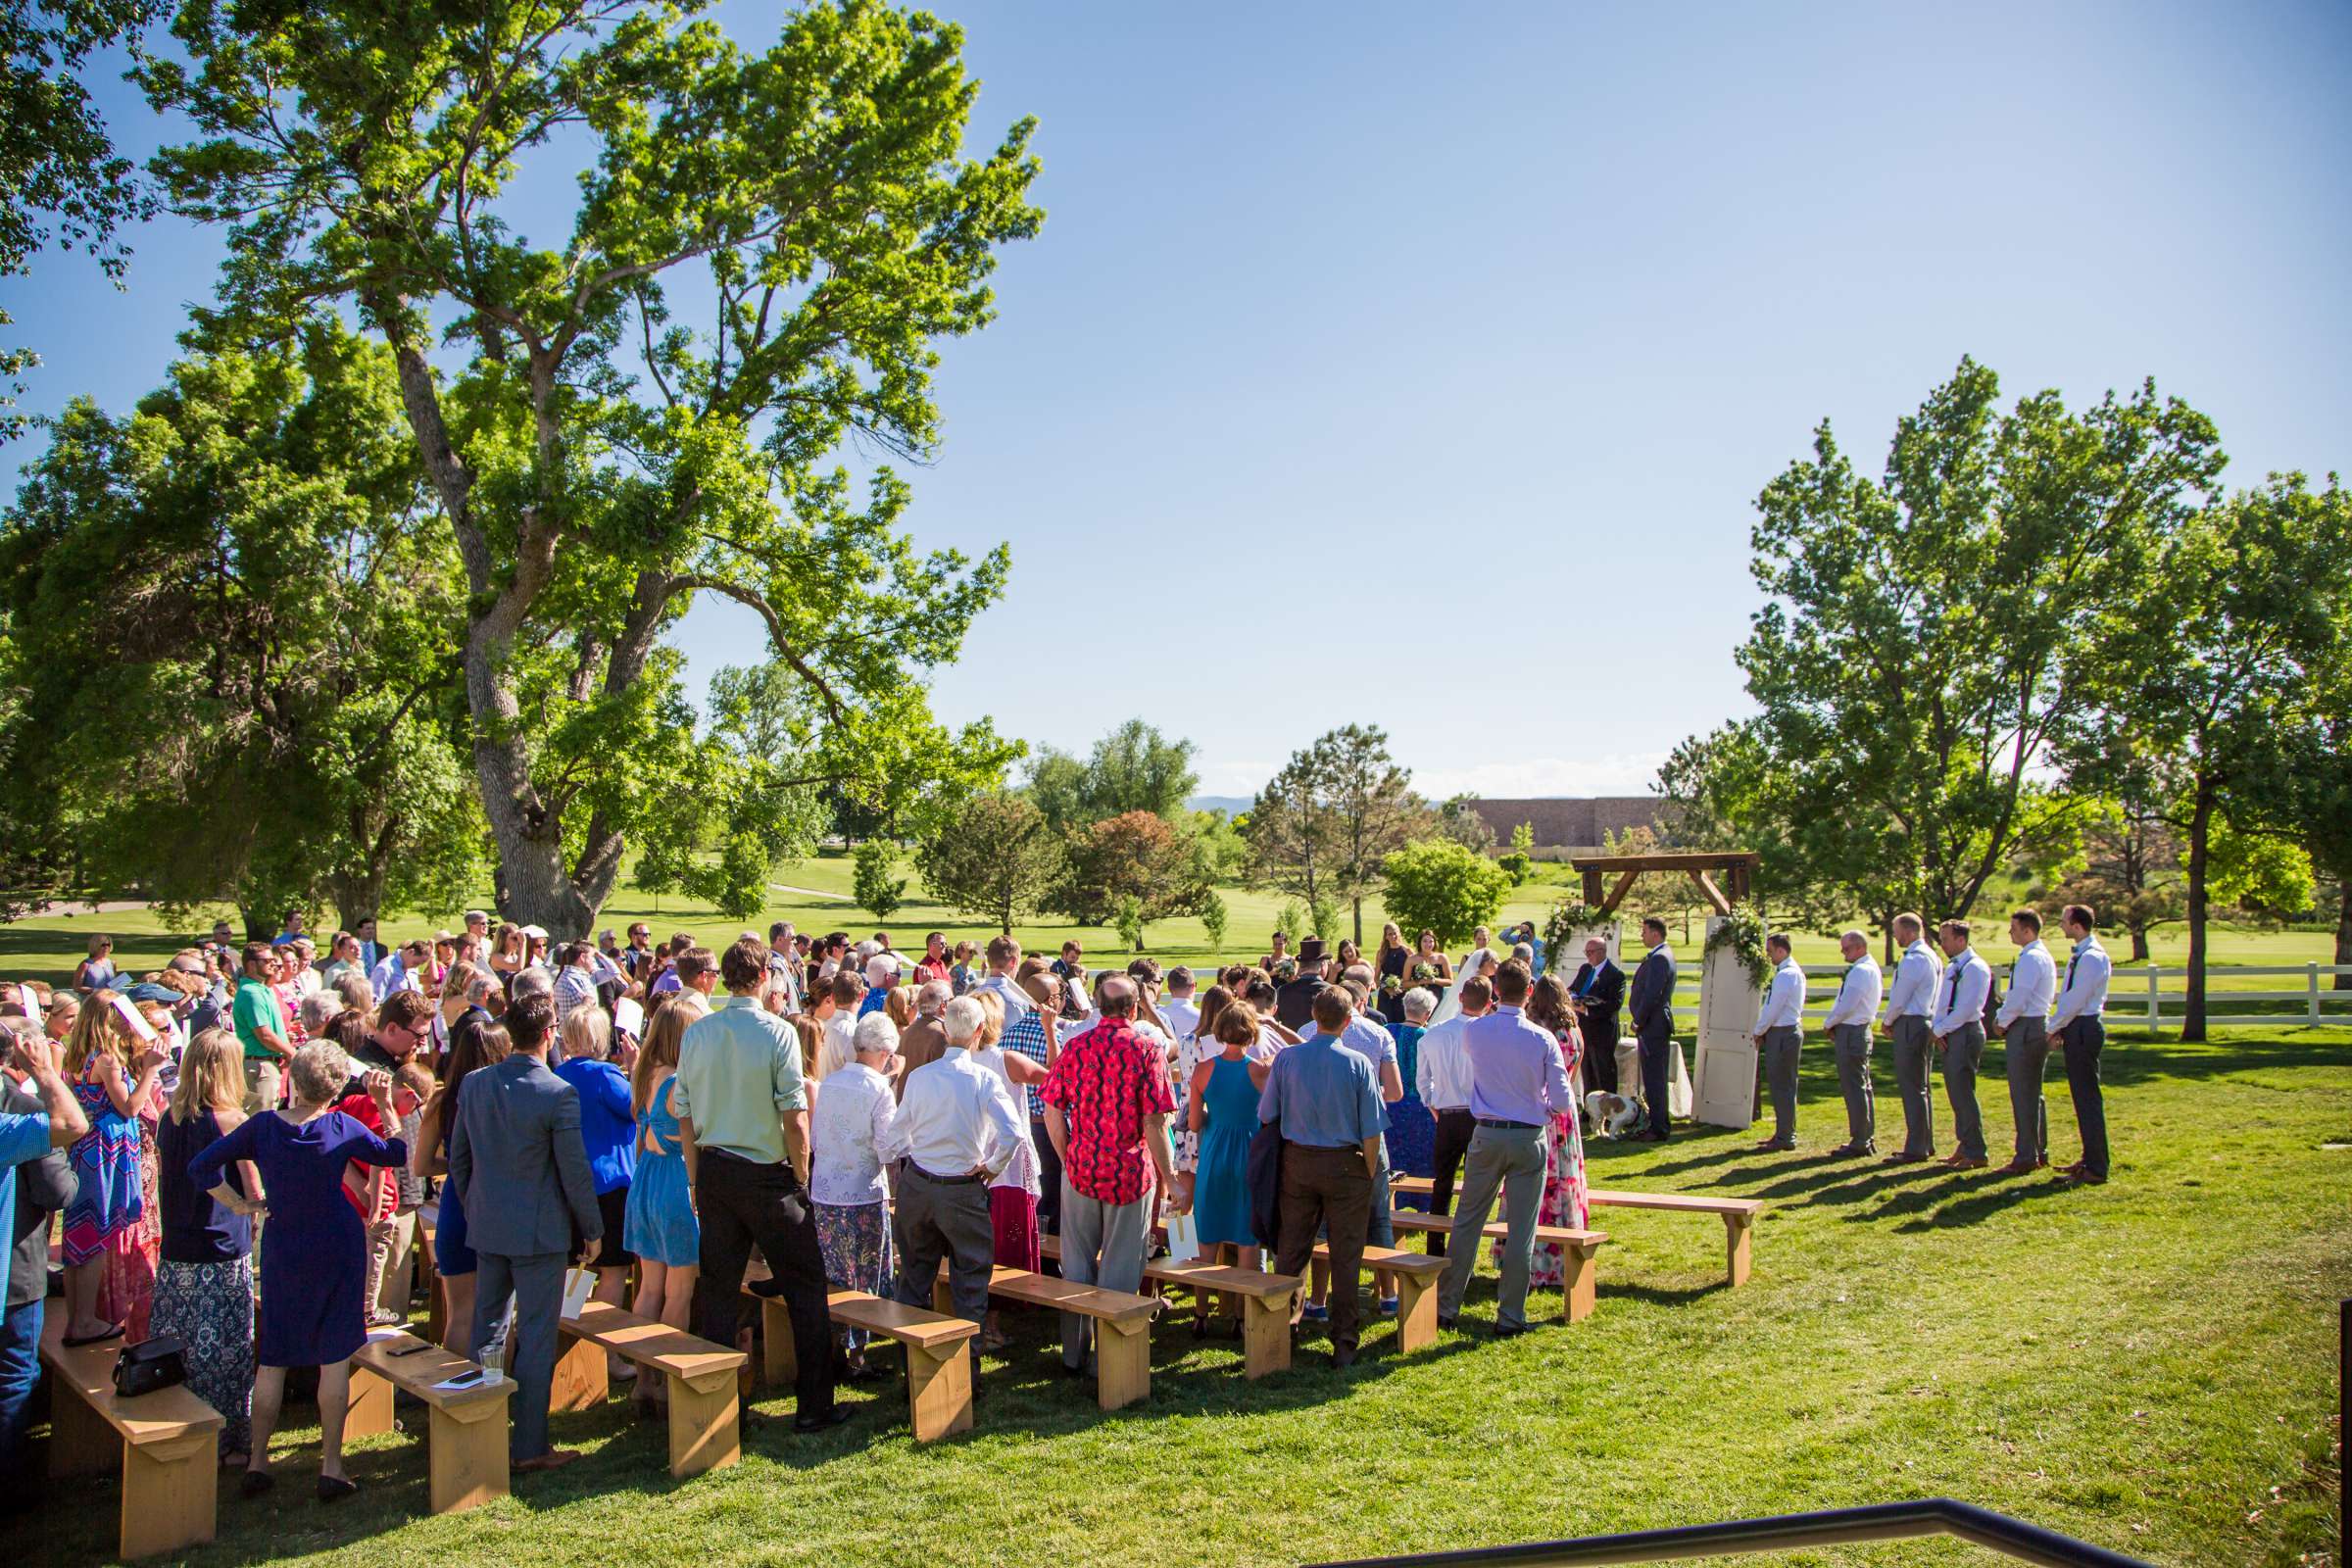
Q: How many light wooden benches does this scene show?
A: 9